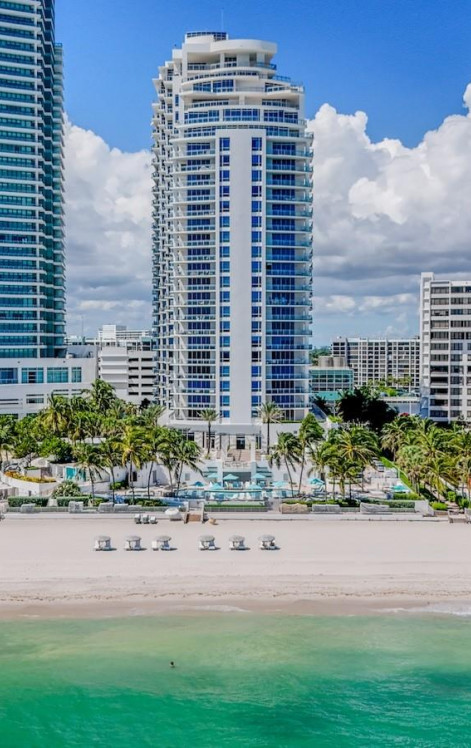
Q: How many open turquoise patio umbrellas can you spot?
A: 9